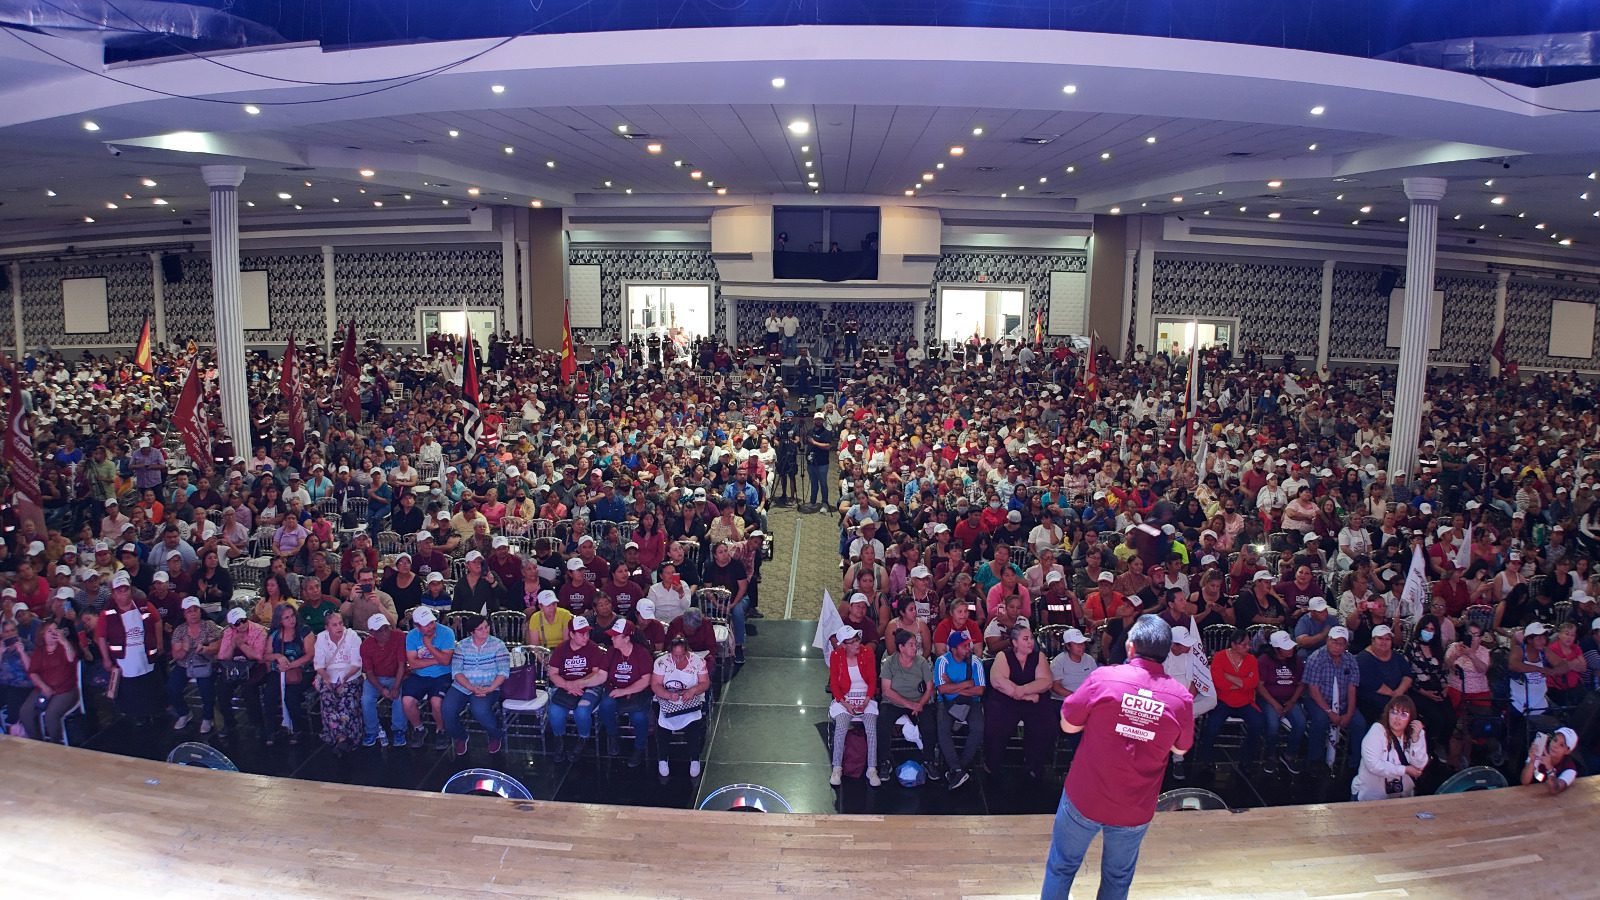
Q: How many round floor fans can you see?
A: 5